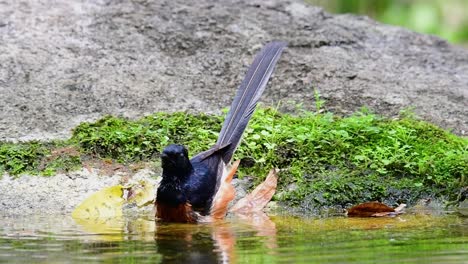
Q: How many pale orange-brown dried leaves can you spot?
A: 2